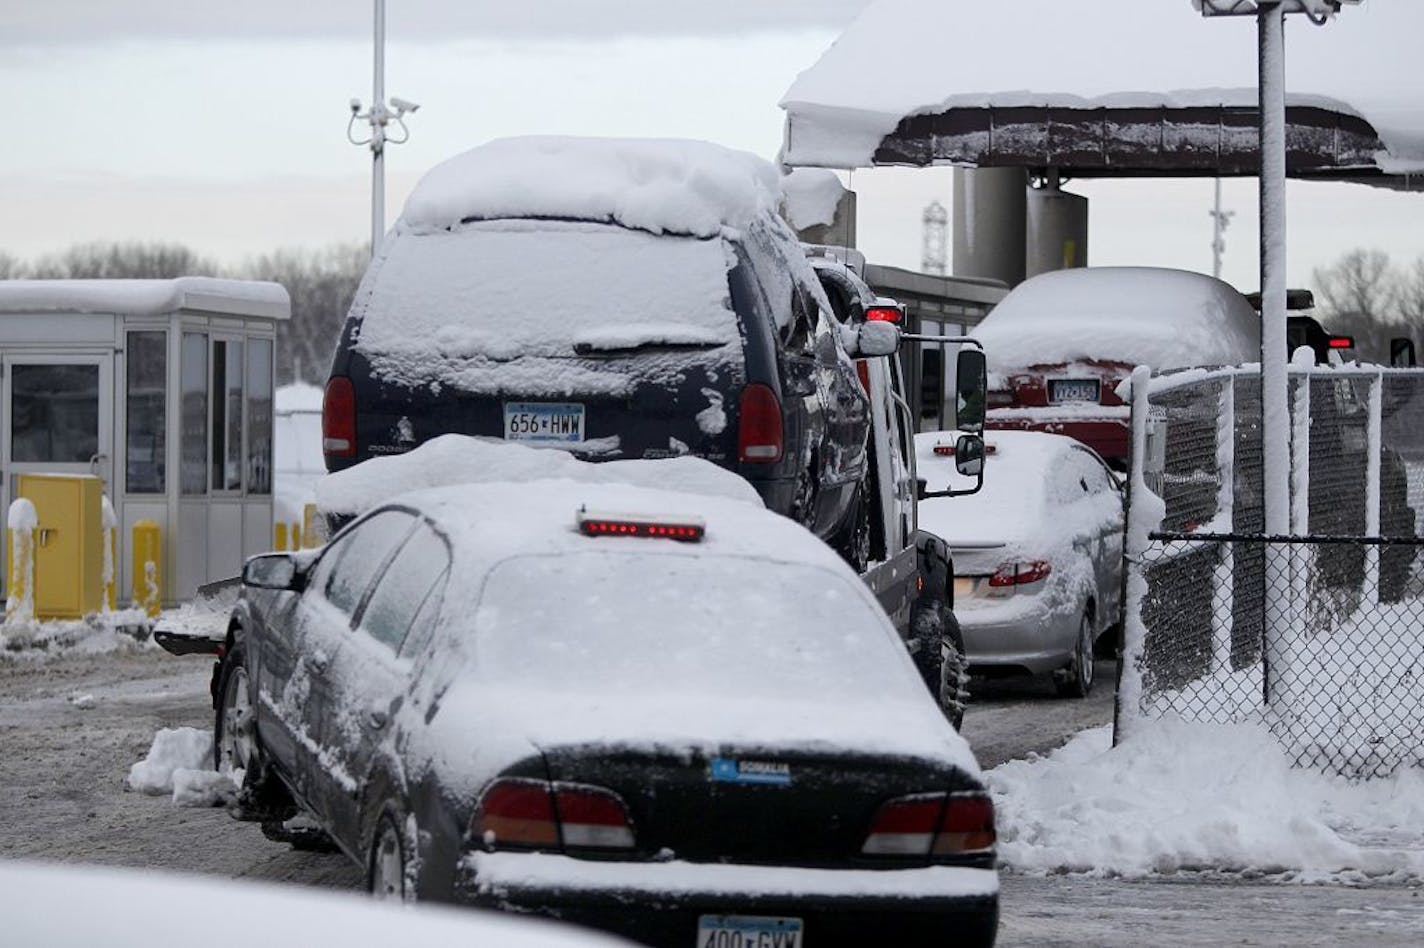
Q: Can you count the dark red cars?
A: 1